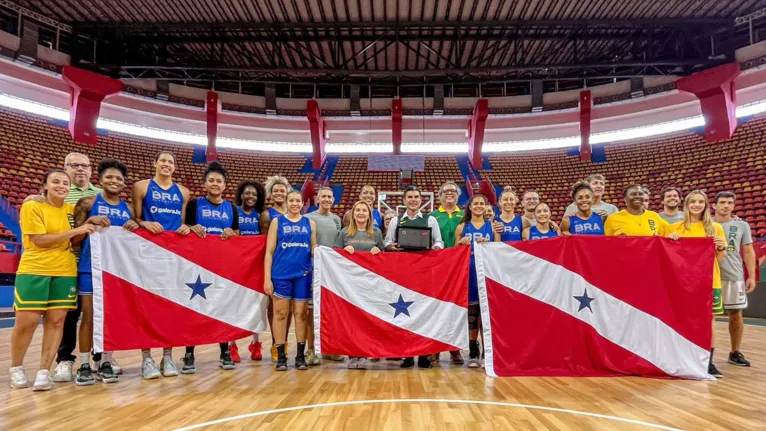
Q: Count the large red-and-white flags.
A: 3